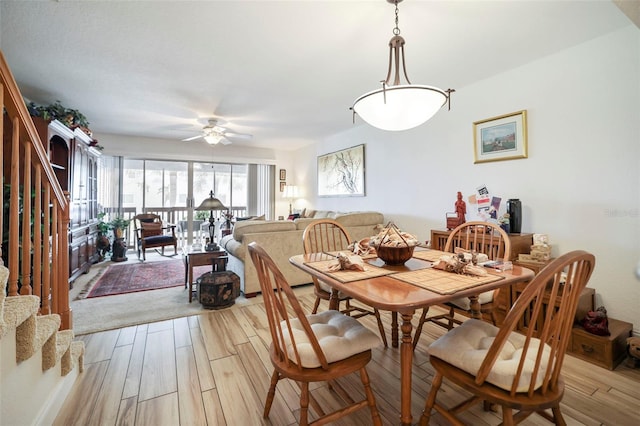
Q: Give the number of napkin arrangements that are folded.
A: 4